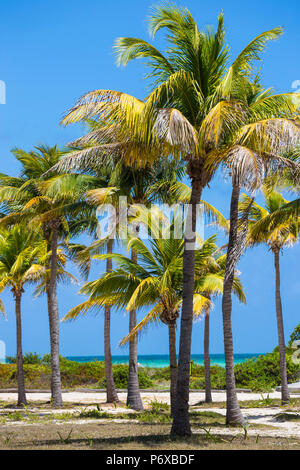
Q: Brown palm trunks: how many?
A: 9